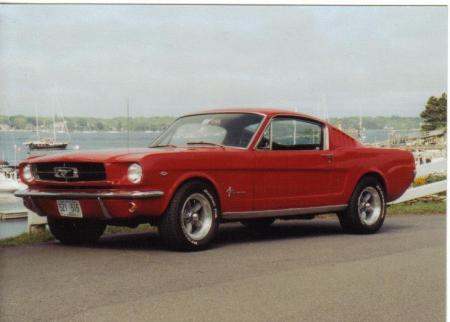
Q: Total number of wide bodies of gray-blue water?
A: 1